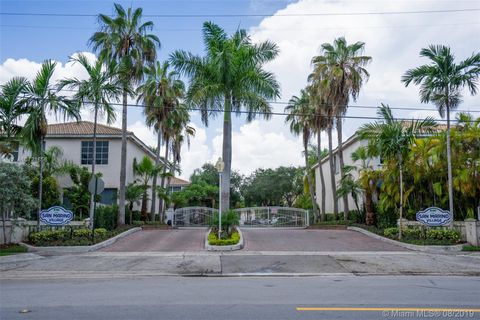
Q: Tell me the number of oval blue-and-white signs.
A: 2